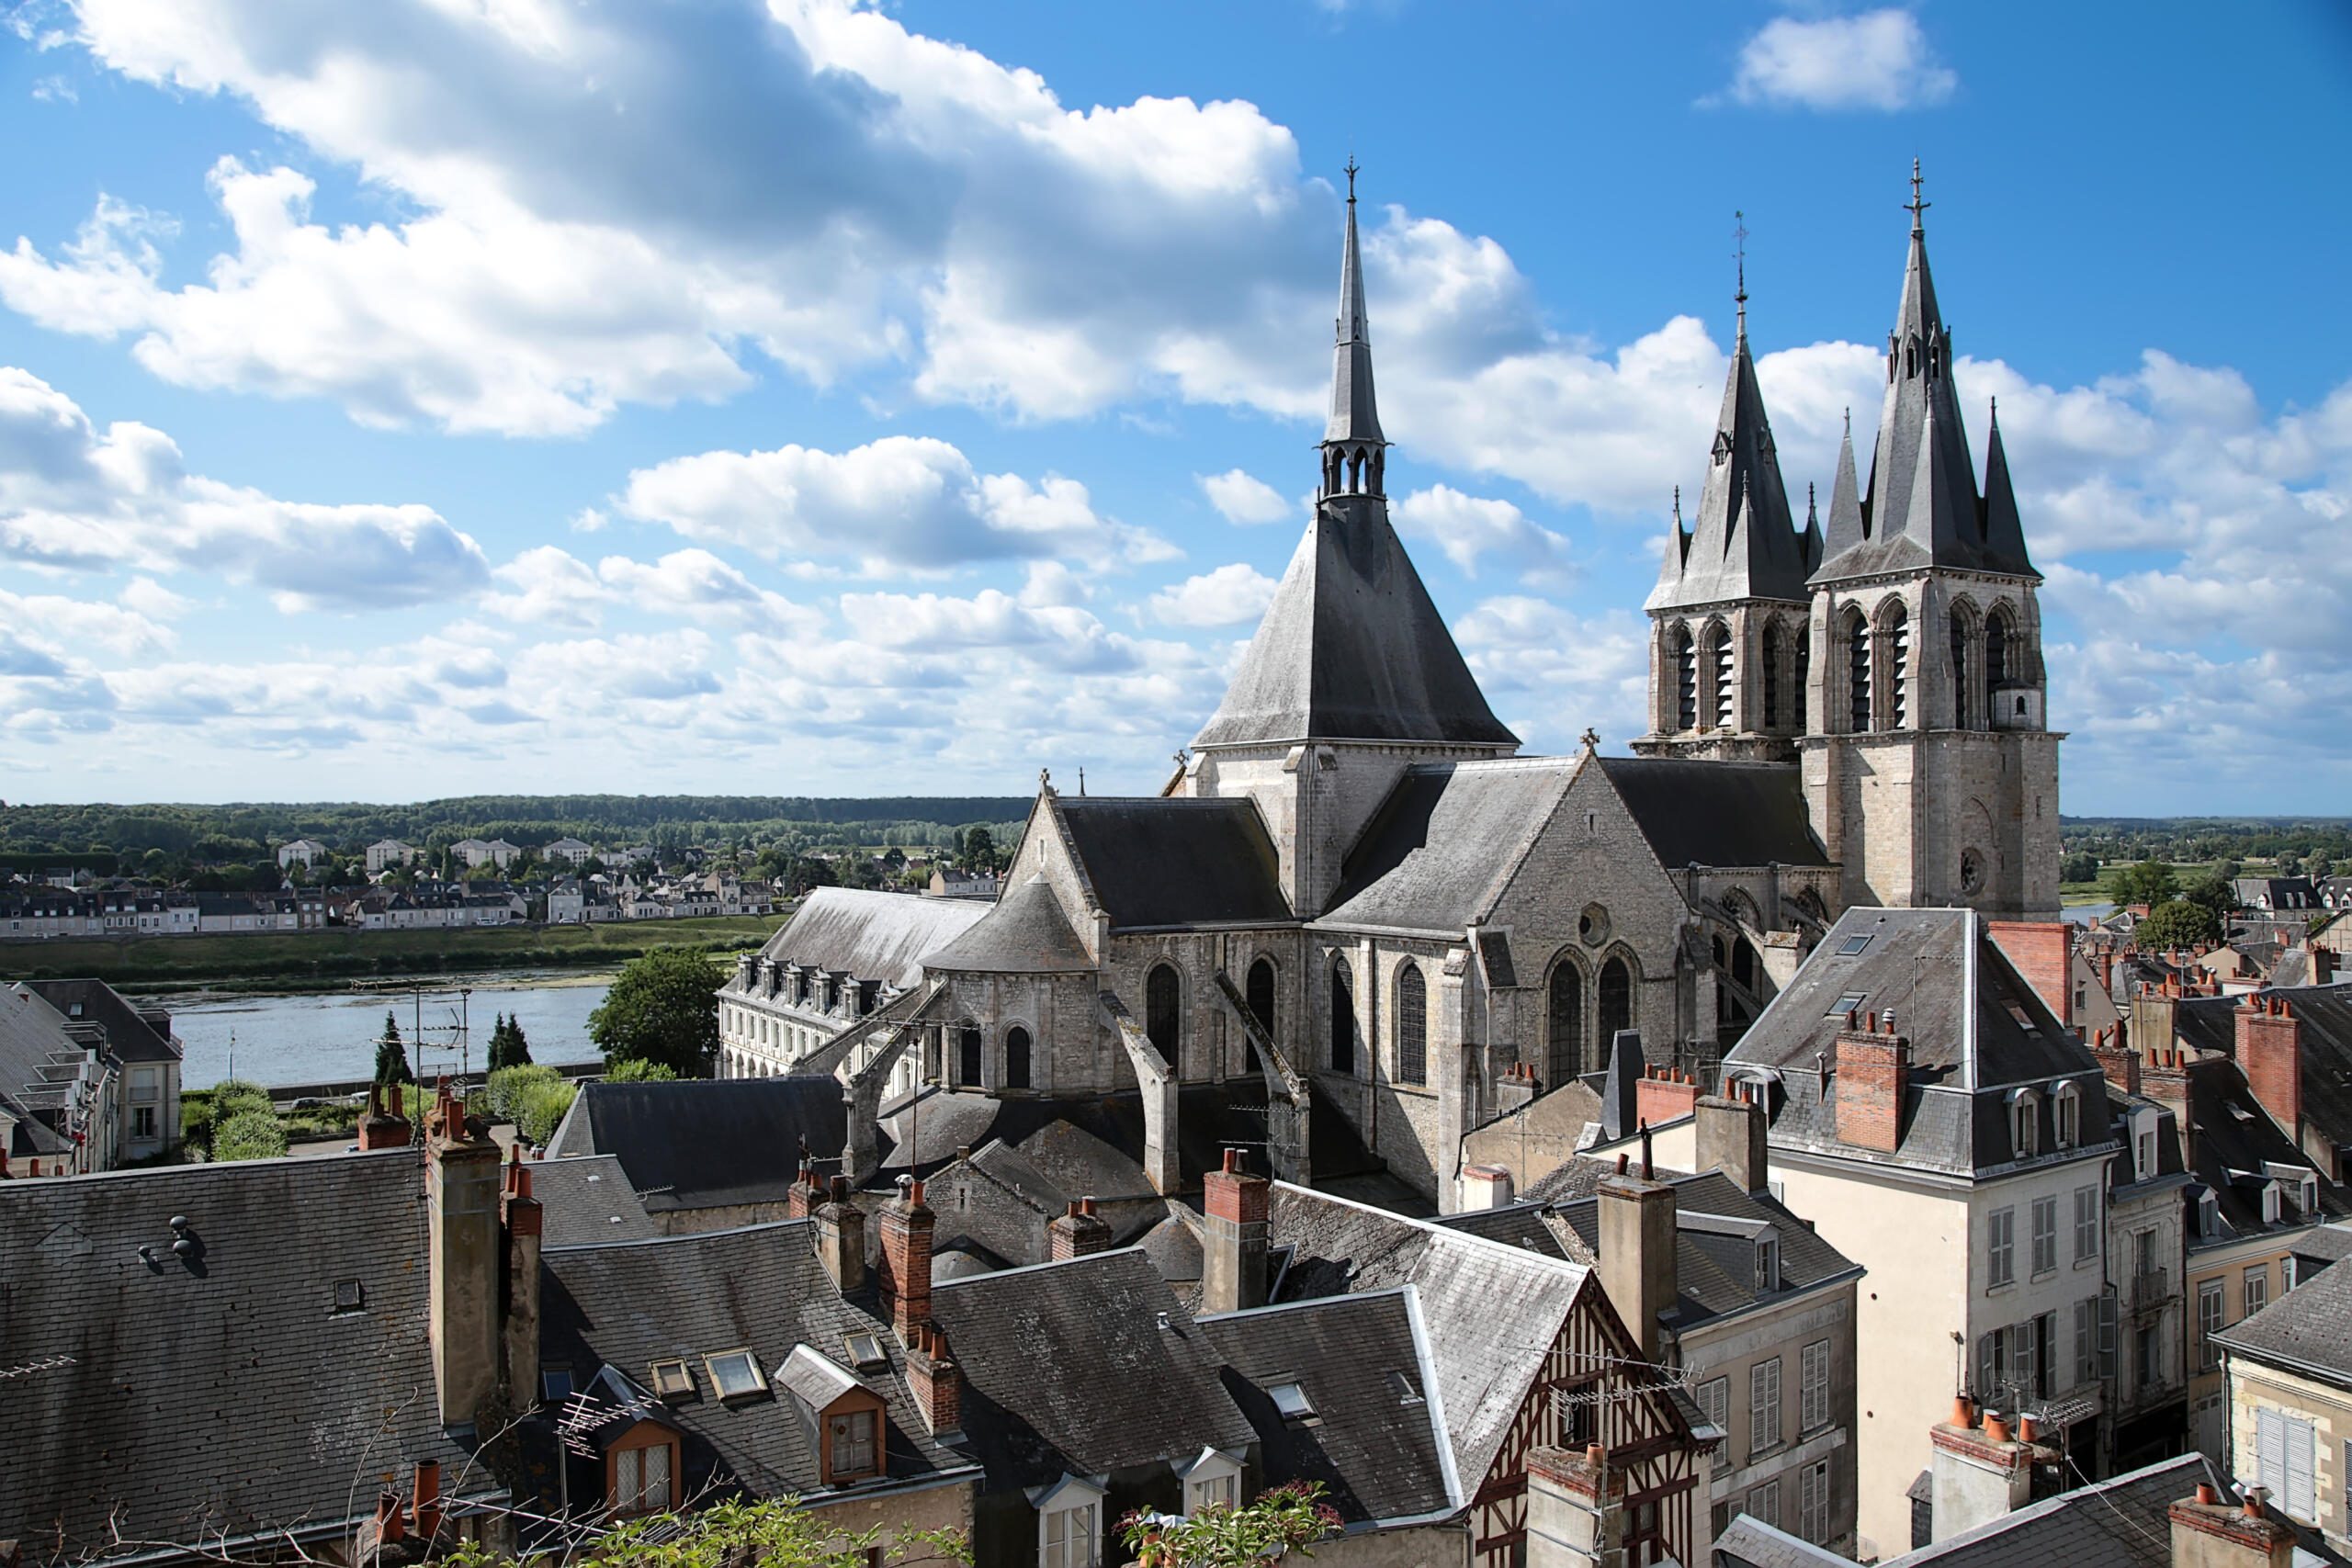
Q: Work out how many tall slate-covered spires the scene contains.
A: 3